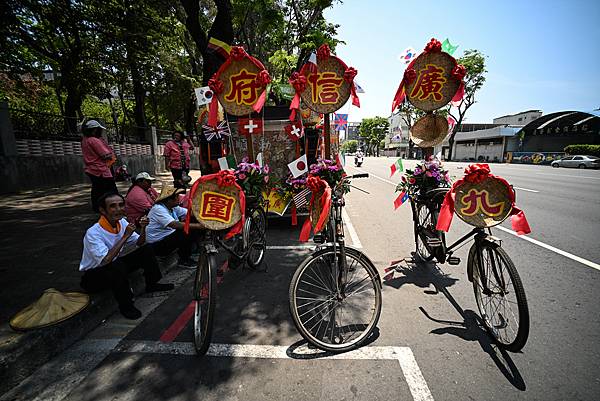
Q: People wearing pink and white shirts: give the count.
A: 5